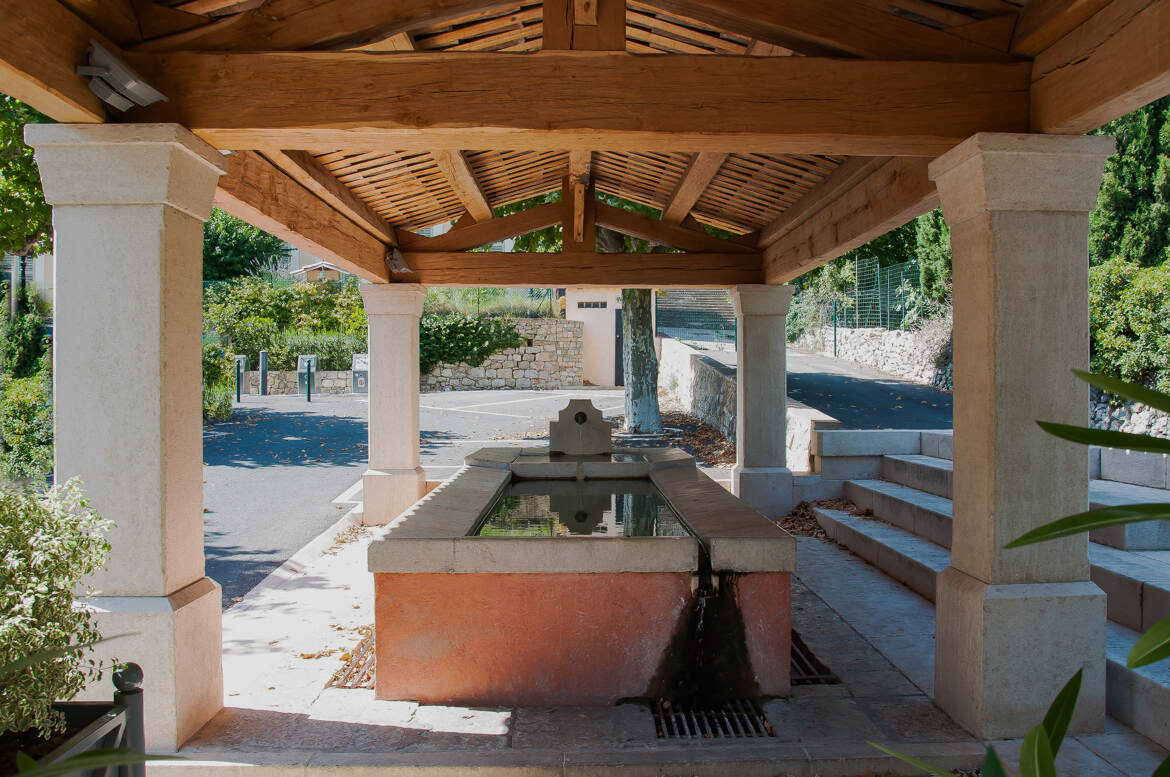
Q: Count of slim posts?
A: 3